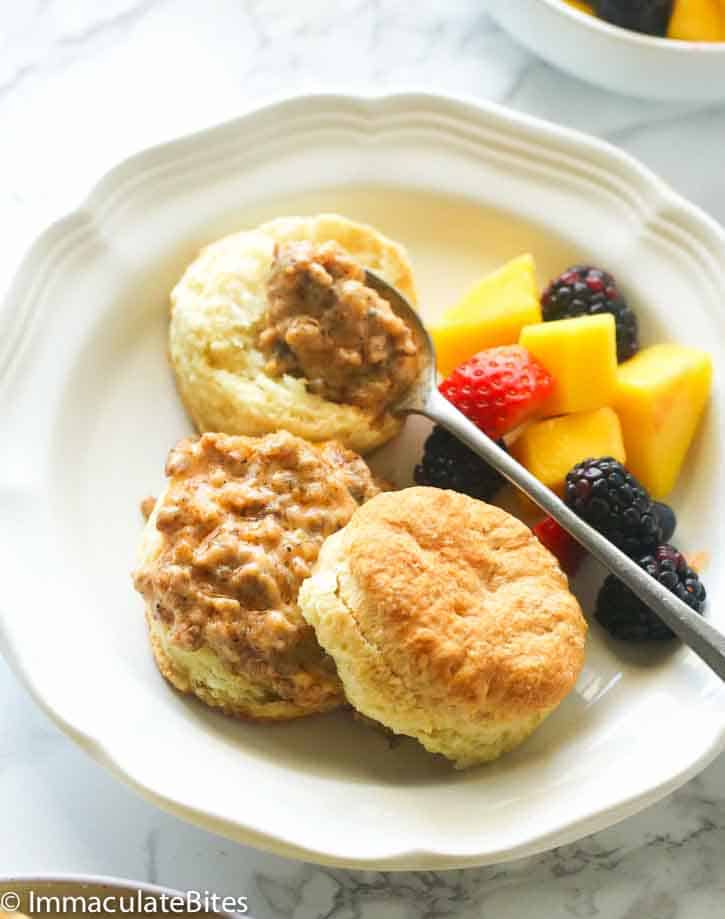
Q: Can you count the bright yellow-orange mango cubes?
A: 4